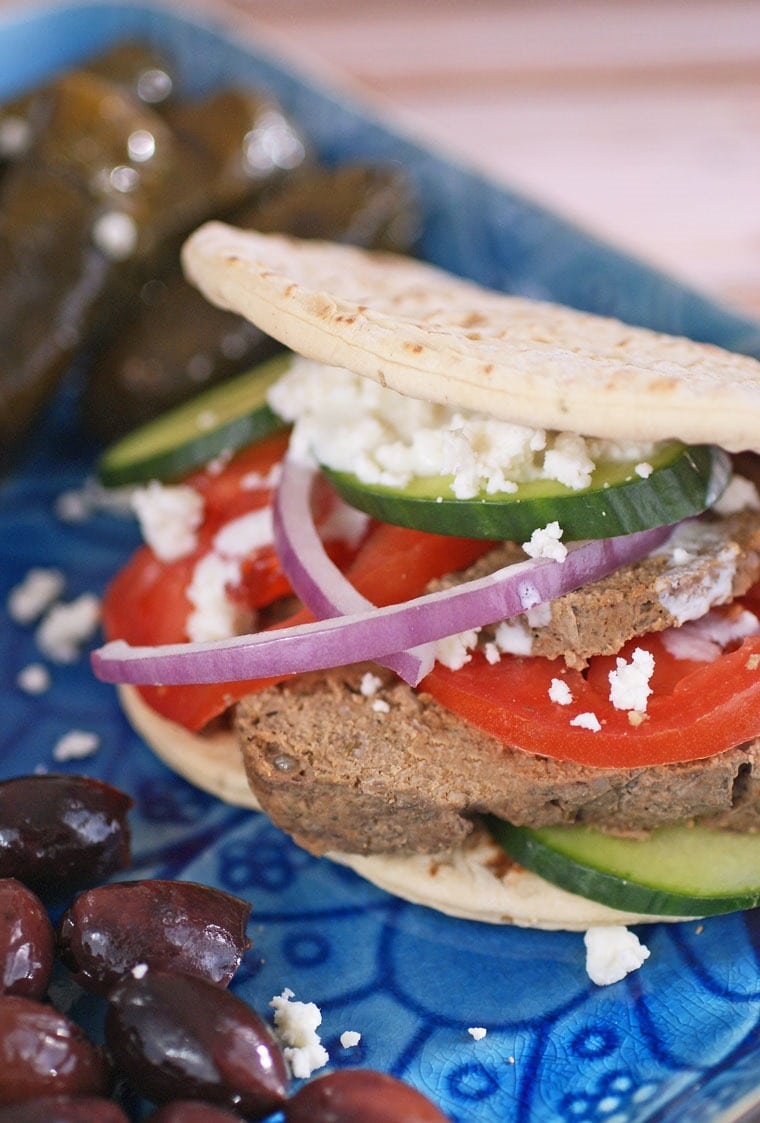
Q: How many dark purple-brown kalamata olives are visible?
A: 8